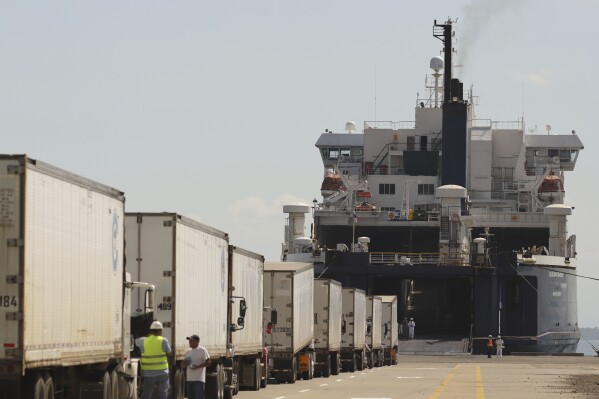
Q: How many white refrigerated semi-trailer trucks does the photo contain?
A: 8